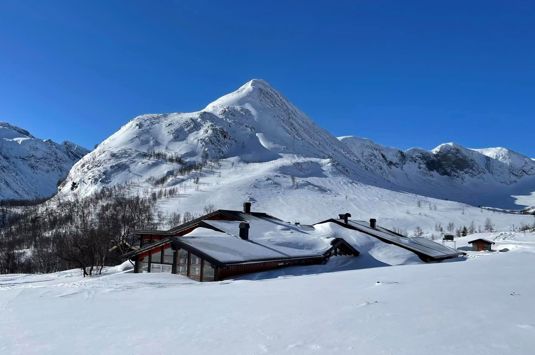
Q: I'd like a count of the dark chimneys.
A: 4